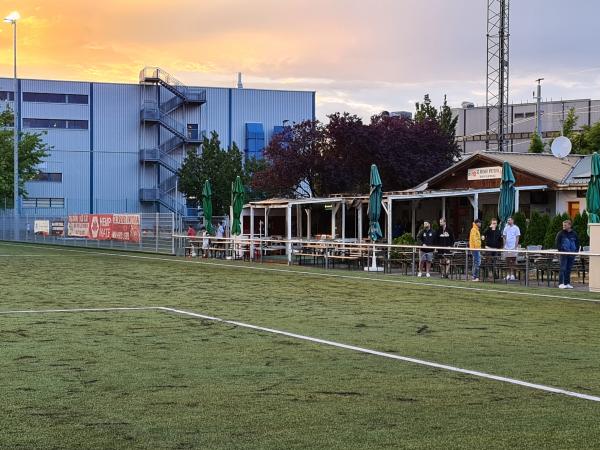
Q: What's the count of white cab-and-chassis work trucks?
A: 0